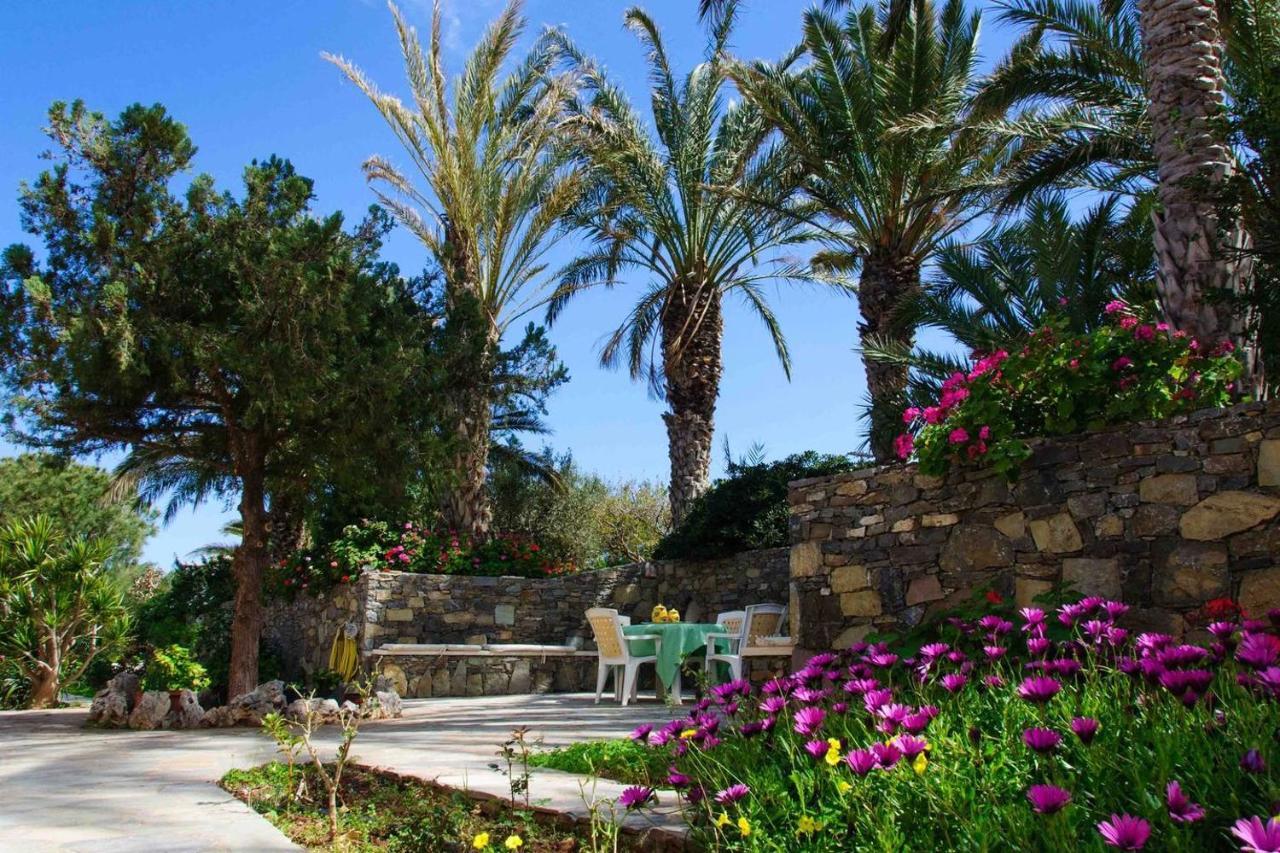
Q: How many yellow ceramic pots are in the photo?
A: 2